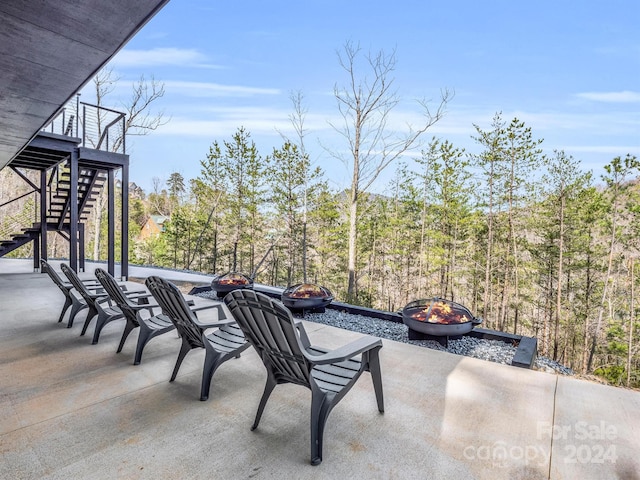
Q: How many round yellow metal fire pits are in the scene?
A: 0